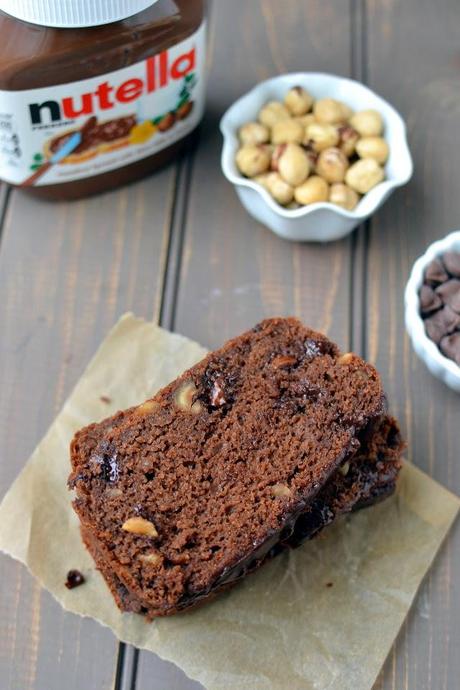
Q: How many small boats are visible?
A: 0